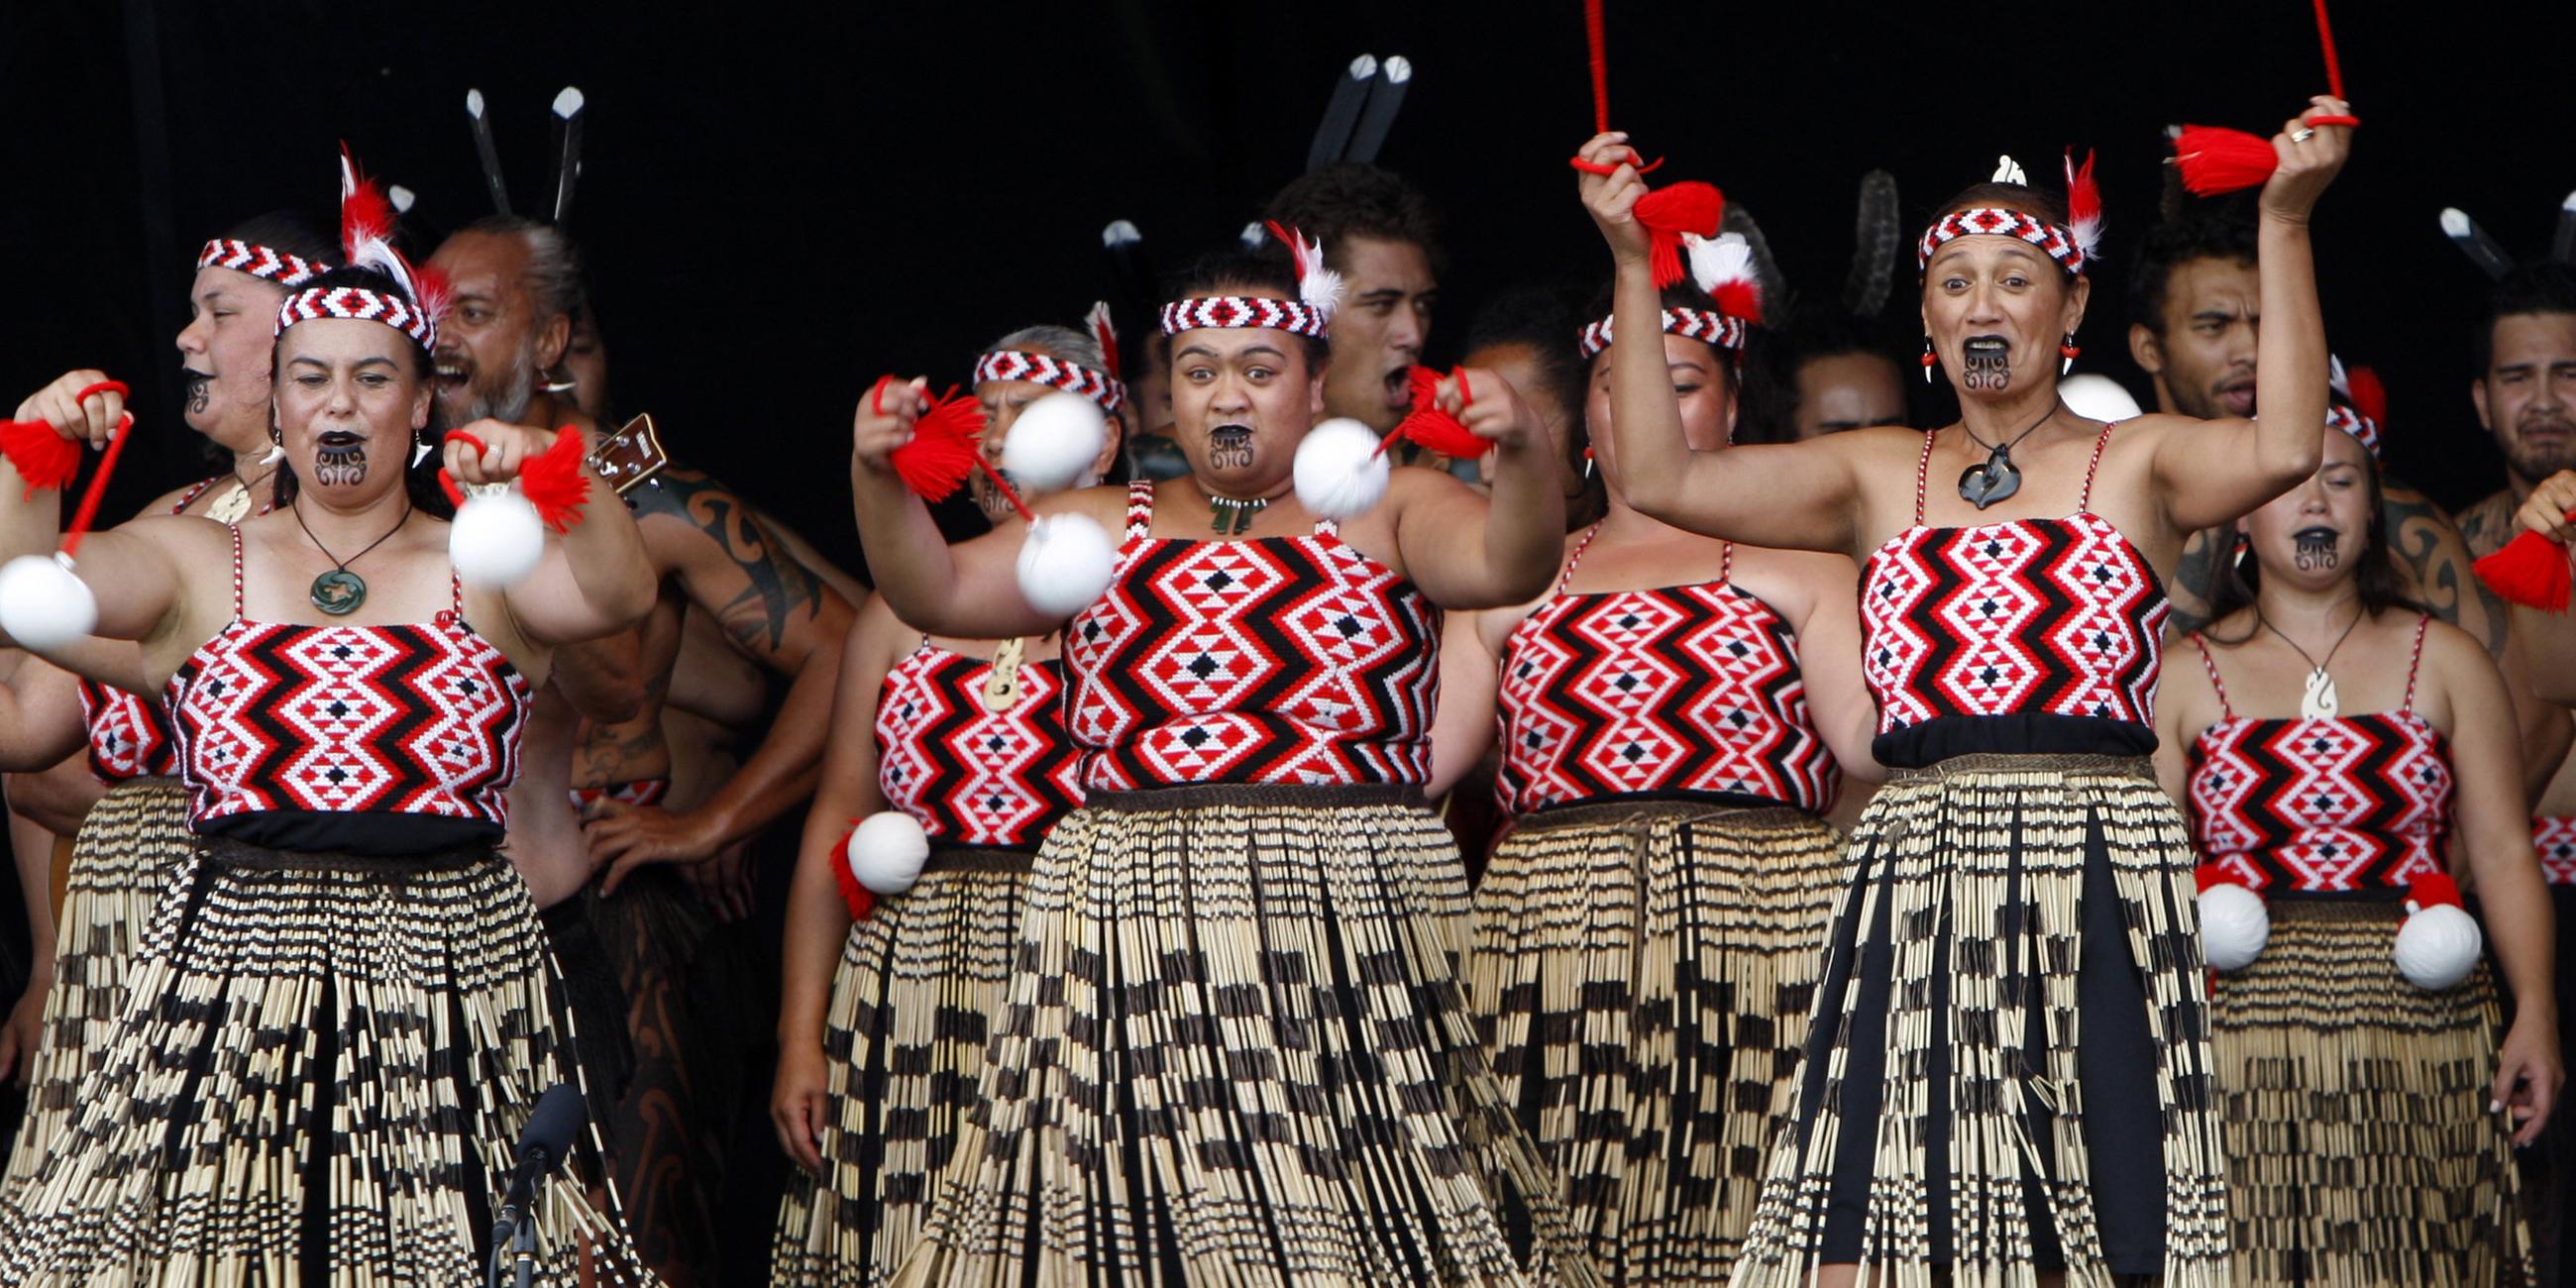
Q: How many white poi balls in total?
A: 9